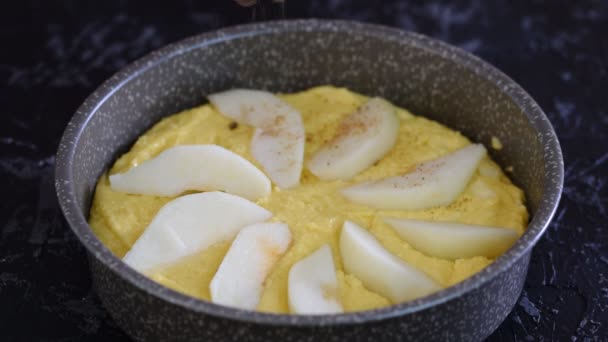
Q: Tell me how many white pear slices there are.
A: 9